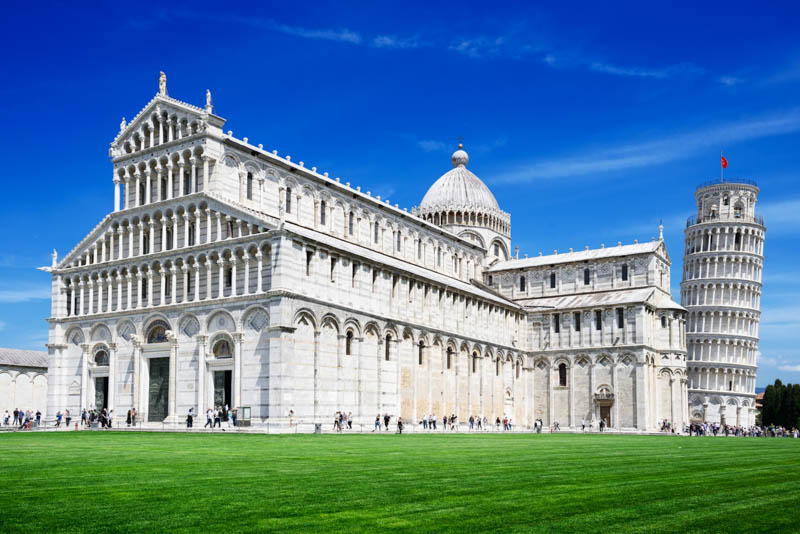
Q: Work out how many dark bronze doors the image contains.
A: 3